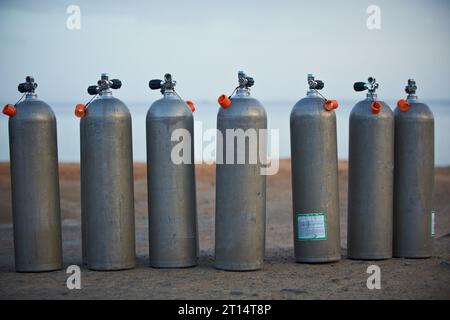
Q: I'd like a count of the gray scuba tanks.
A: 7